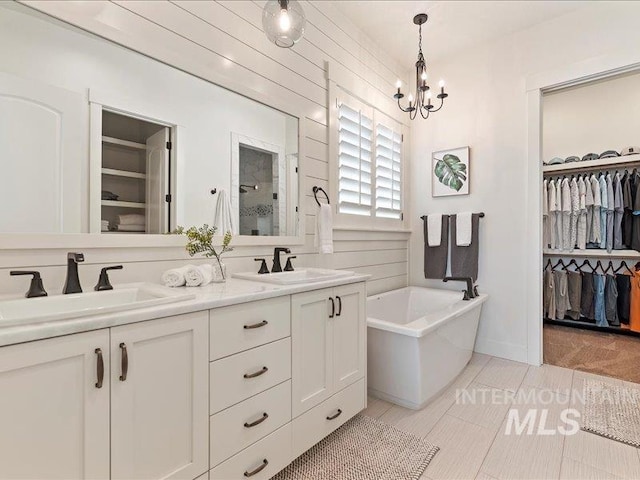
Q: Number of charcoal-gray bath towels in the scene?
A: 2